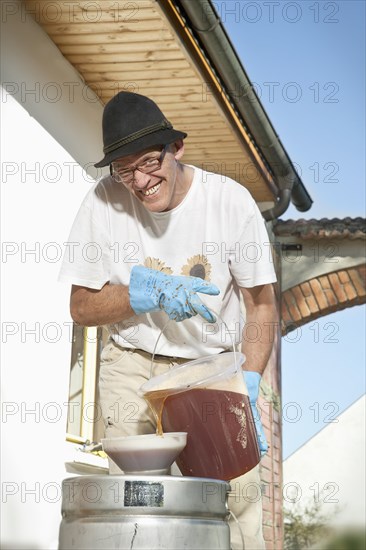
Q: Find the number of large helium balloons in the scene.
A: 0